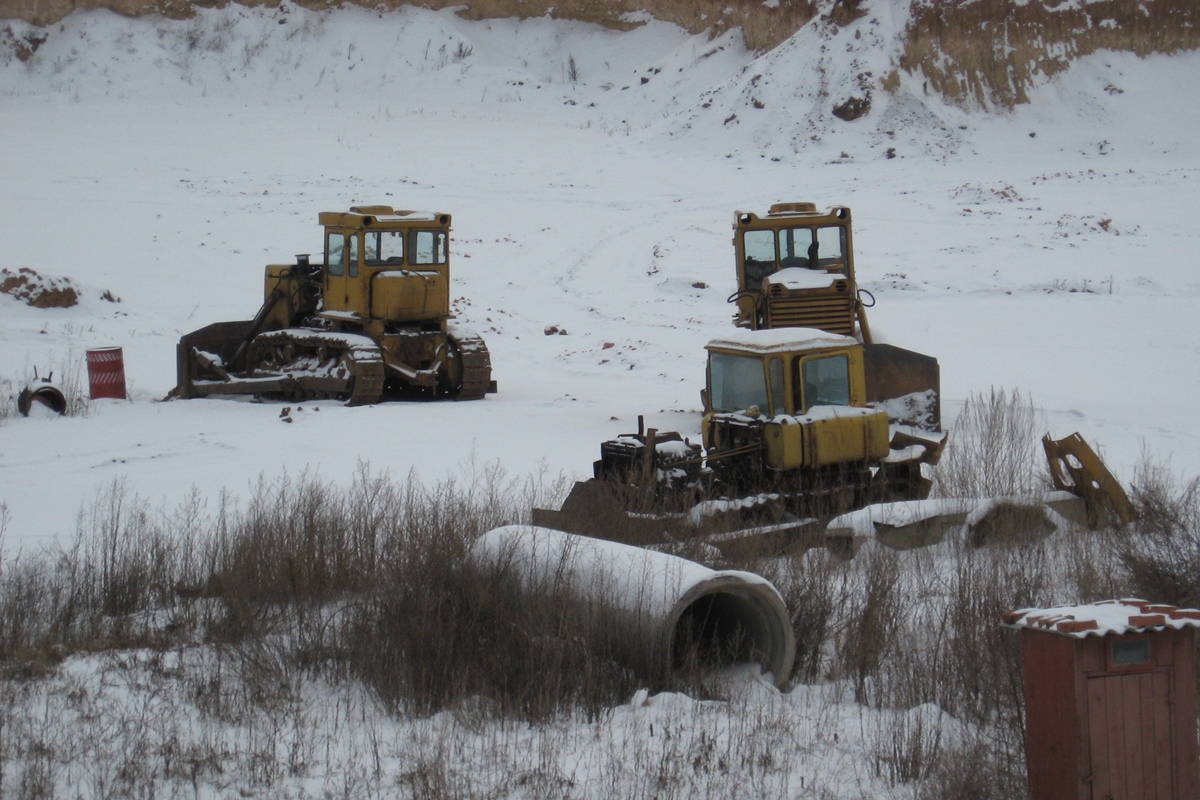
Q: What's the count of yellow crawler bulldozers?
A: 3